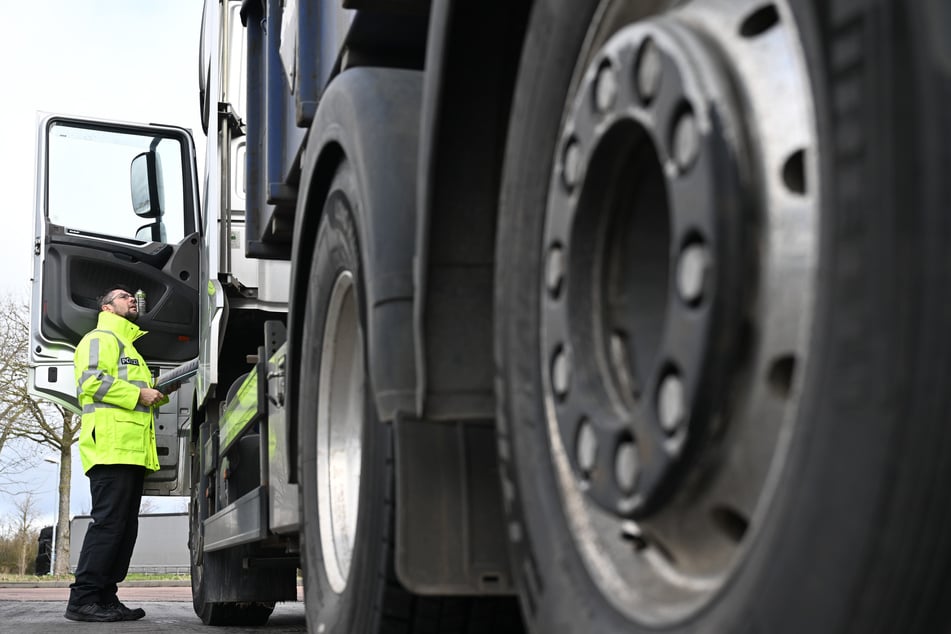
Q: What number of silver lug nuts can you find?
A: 10